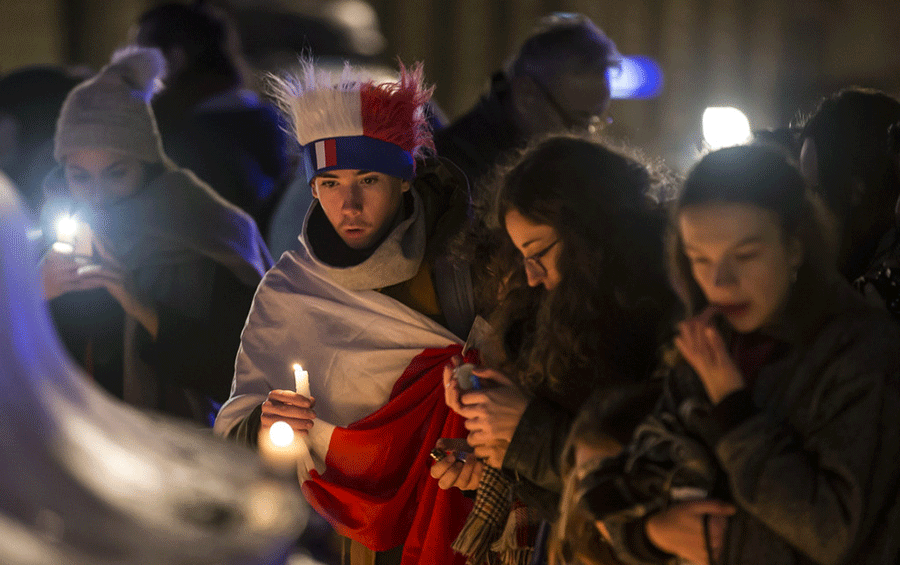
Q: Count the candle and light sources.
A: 5